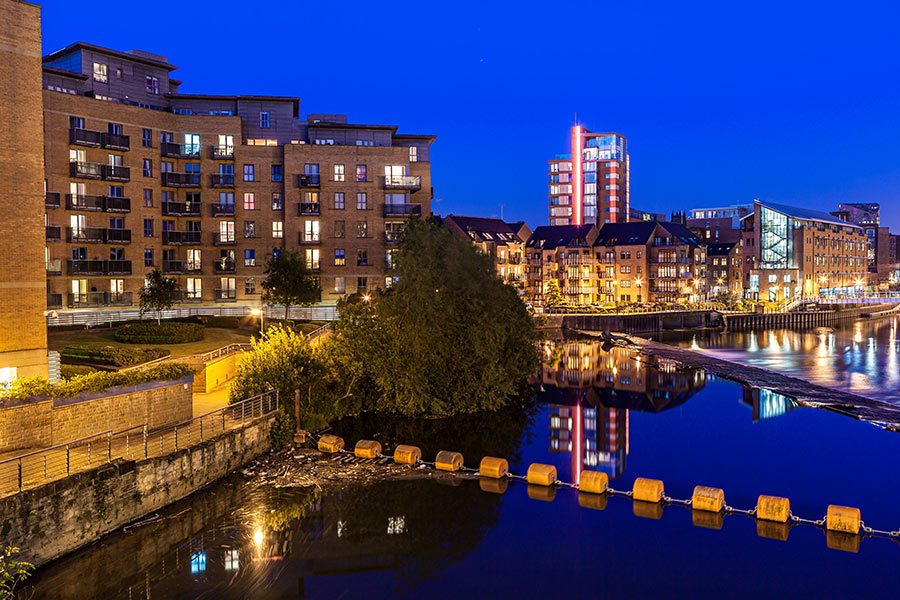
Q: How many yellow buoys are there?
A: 11